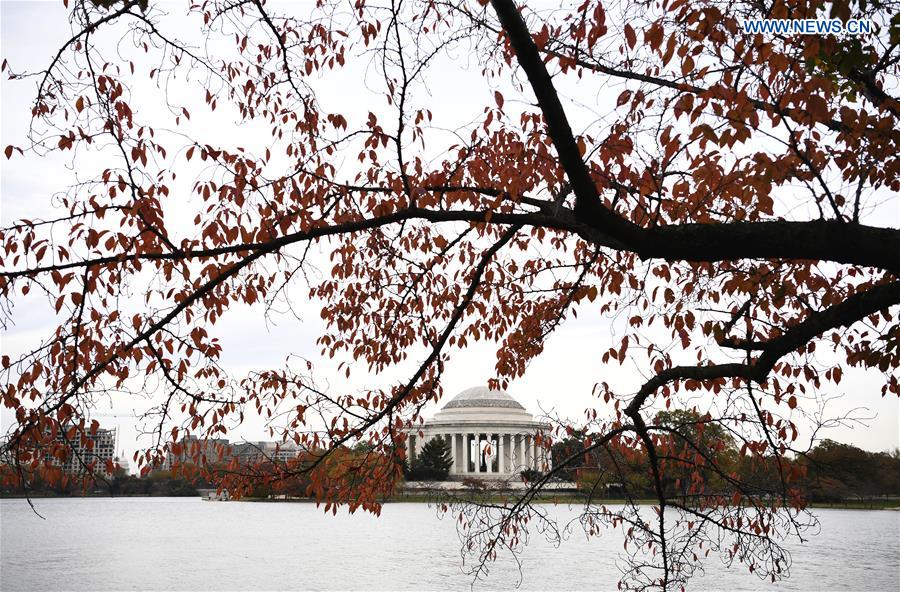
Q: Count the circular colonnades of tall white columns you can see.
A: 1